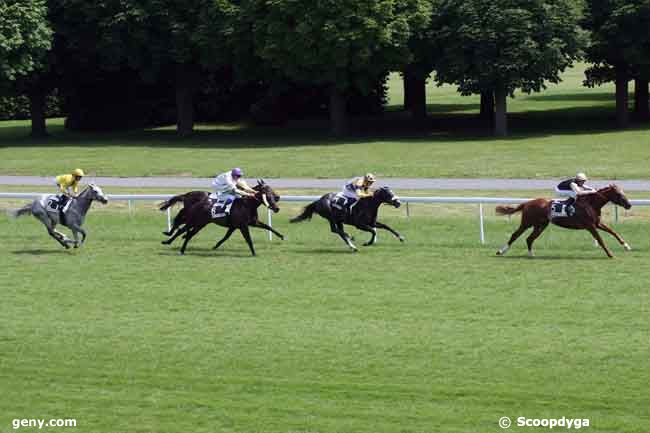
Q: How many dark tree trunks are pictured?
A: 8